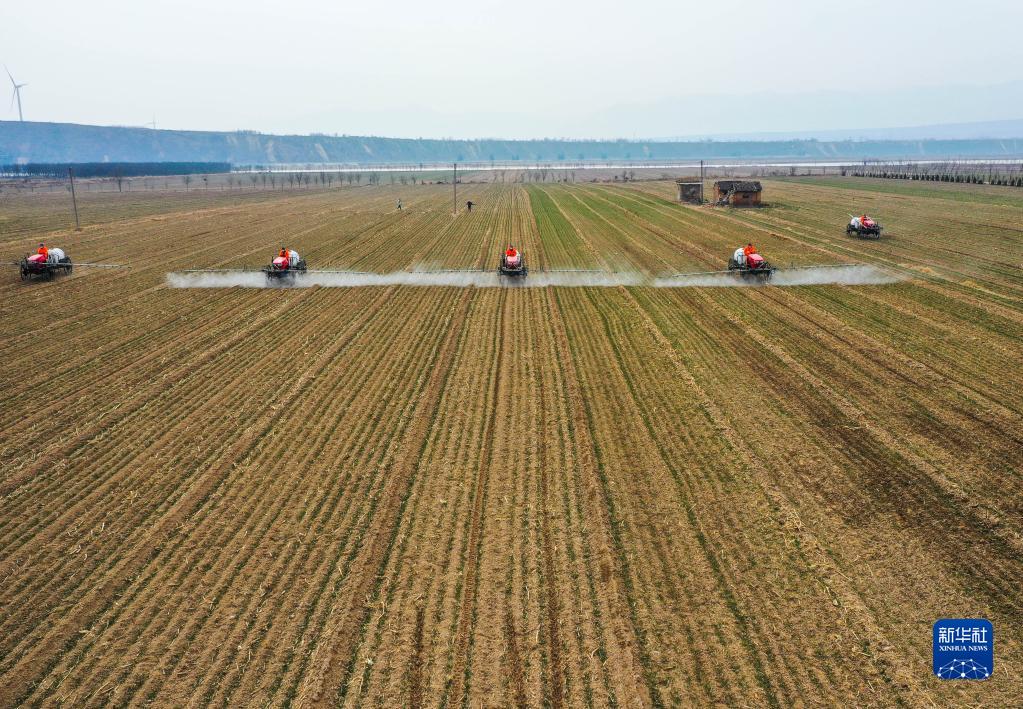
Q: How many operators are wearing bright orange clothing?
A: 5